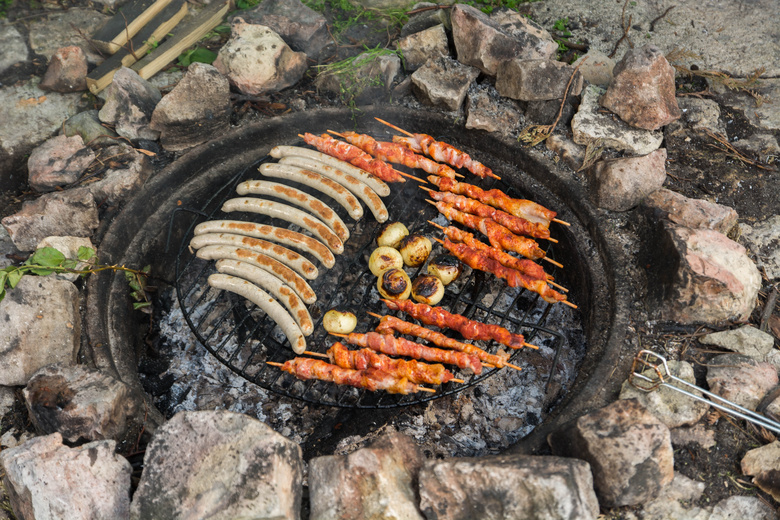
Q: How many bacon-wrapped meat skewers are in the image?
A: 13